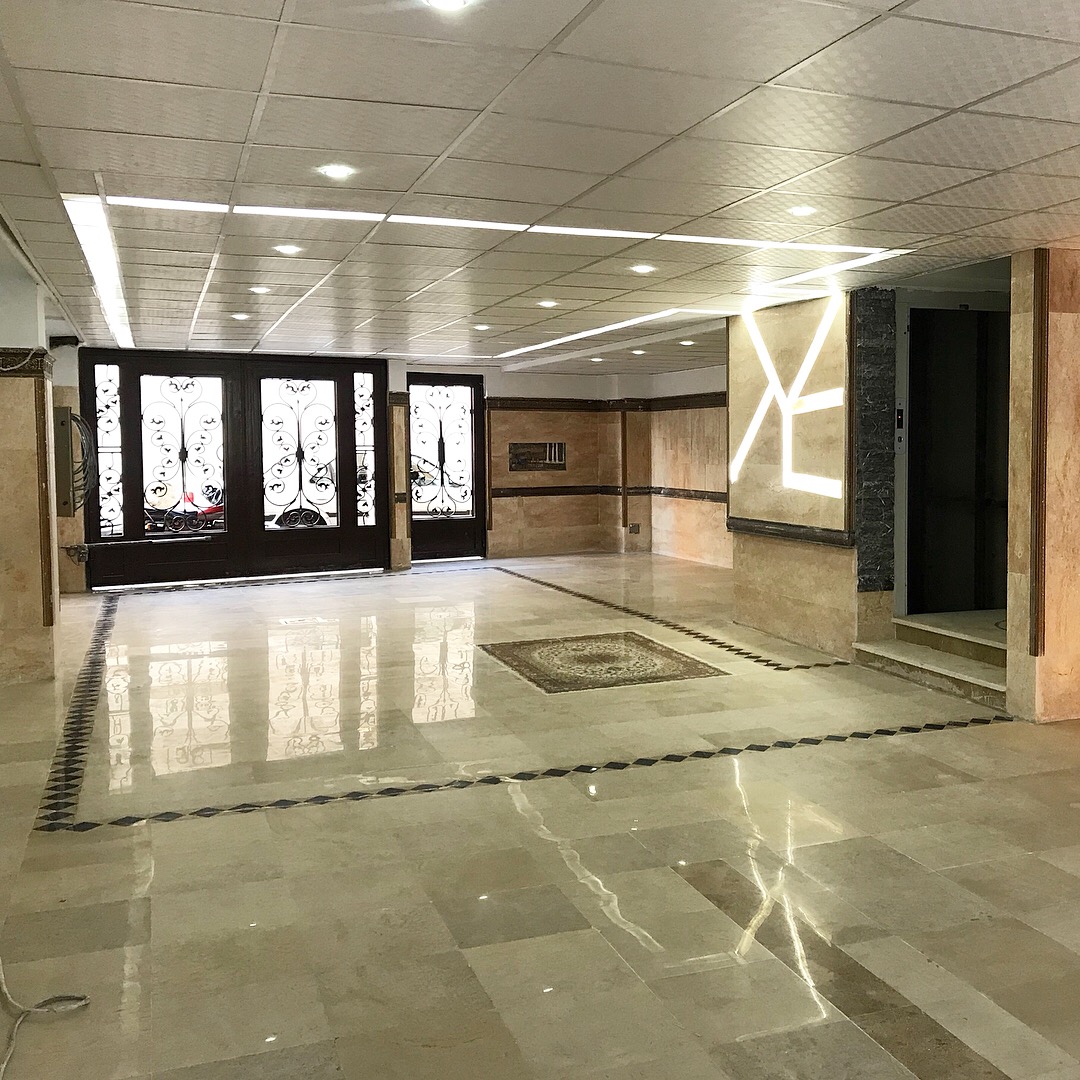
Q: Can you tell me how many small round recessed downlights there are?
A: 12